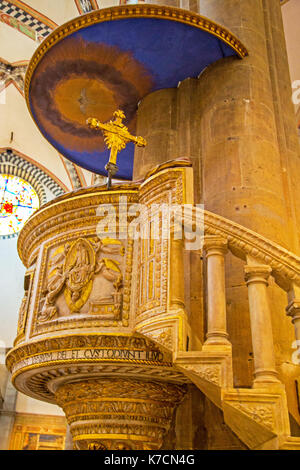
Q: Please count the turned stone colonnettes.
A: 4